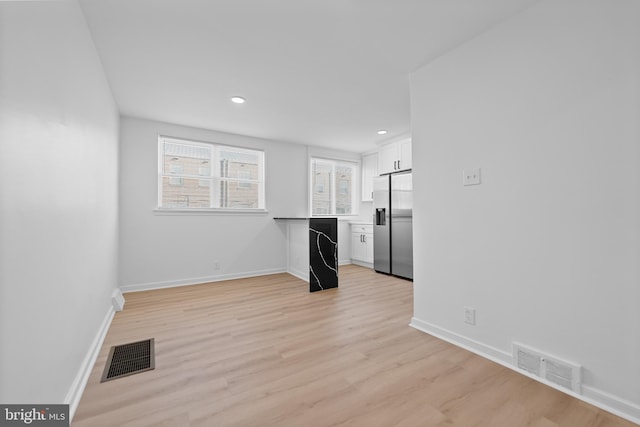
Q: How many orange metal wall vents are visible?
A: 0